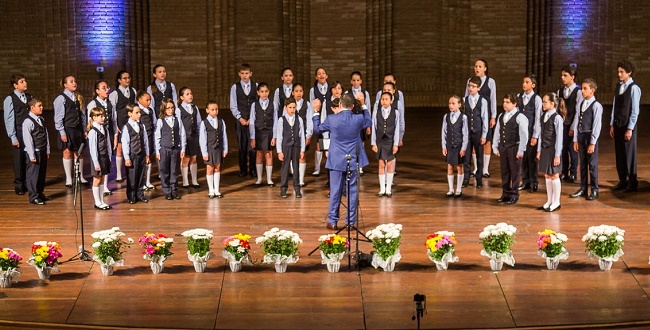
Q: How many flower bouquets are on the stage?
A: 13